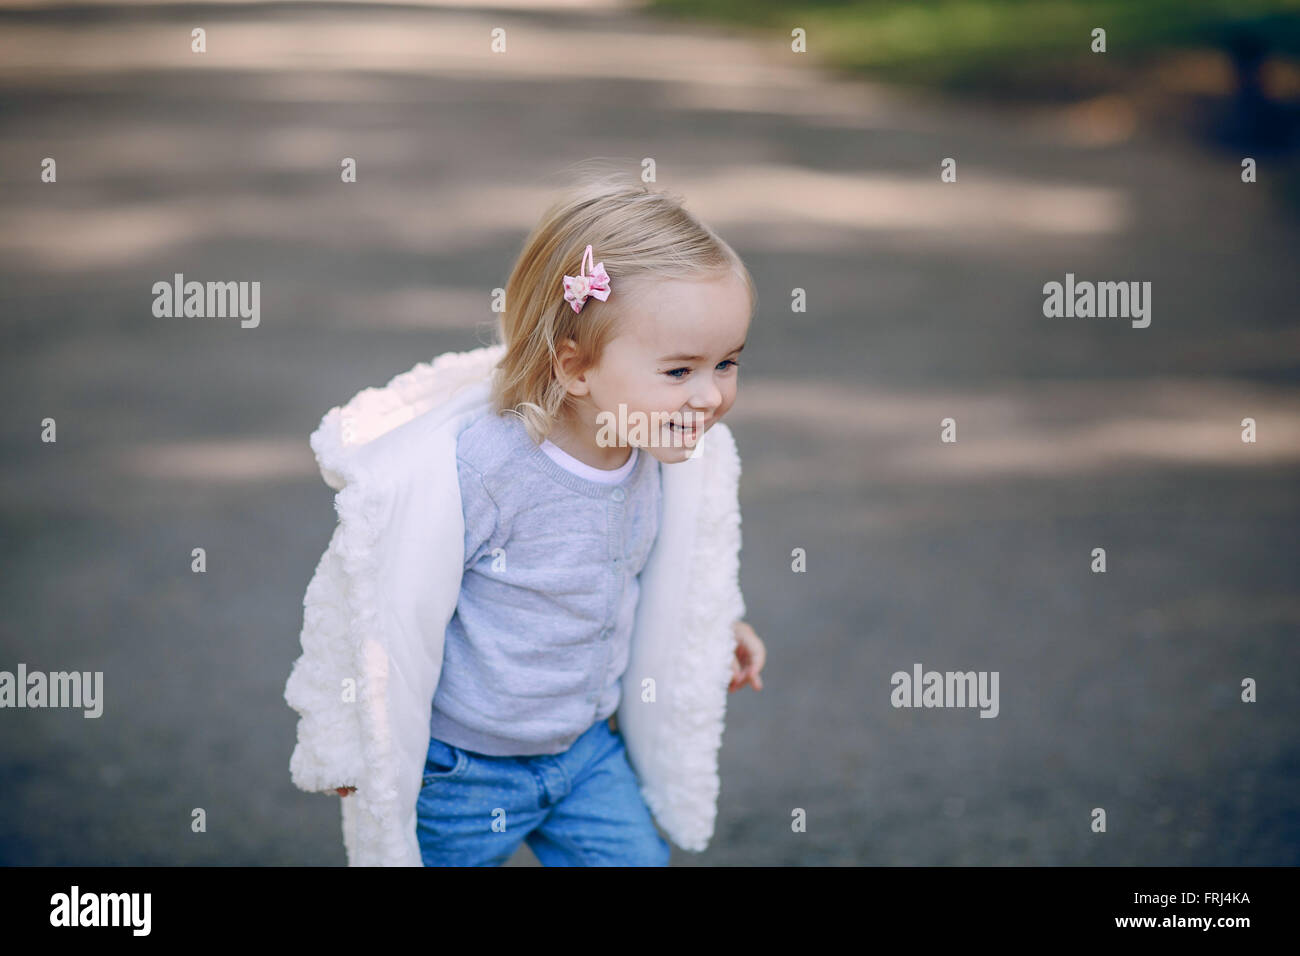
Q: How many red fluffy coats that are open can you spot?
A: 0